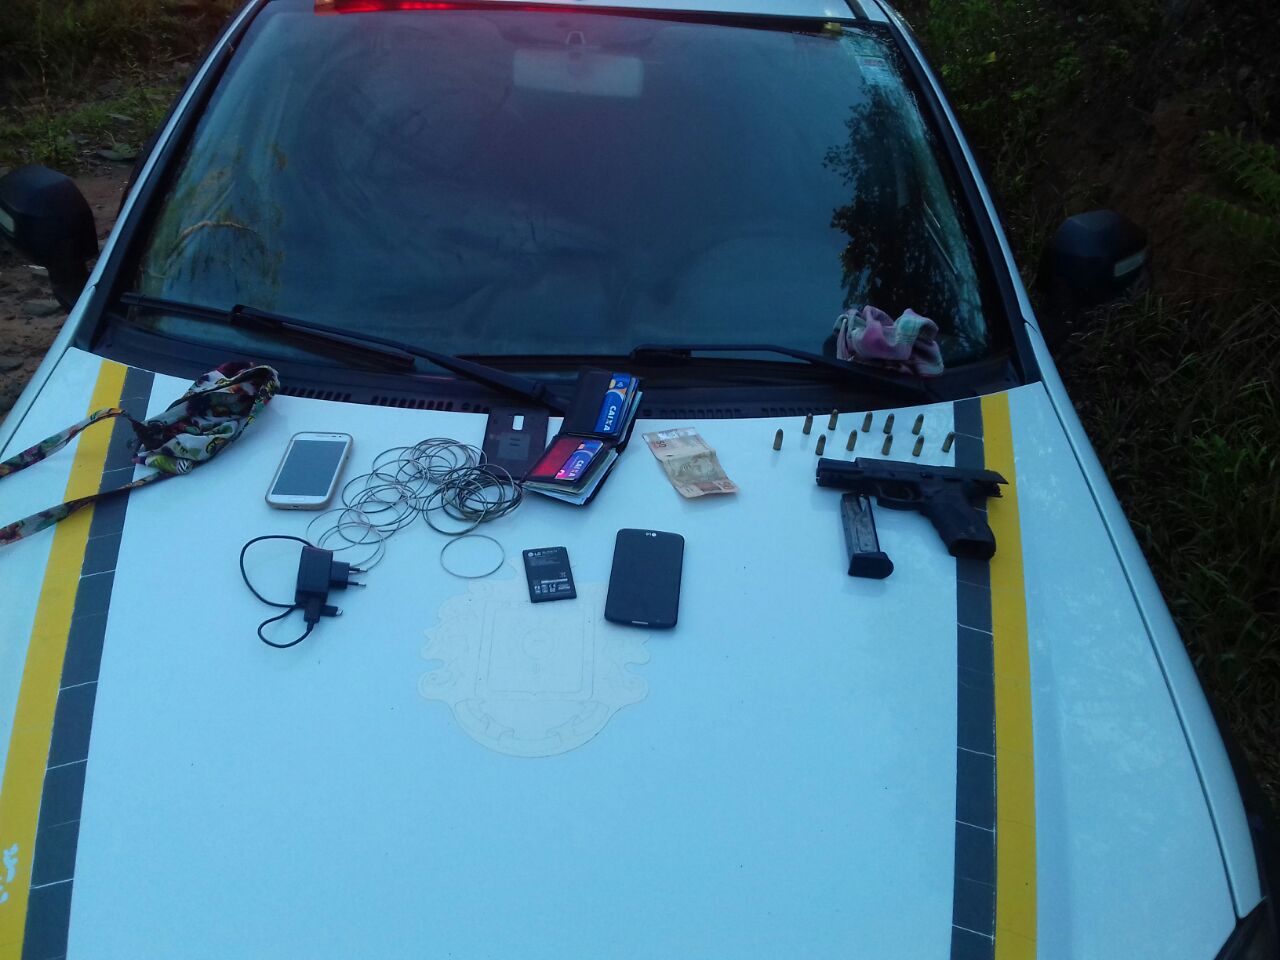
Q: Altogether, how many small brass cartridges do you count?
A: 11